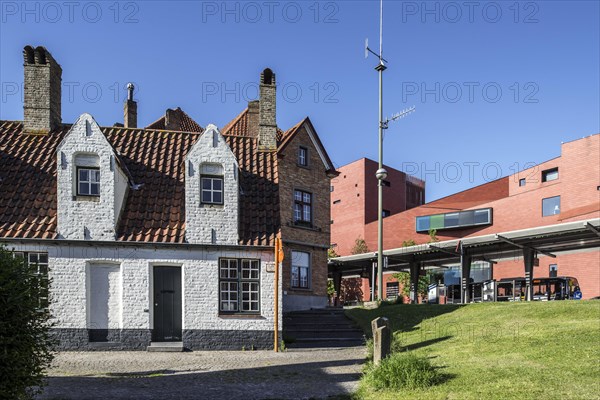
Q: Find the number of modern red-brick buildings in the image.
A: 1